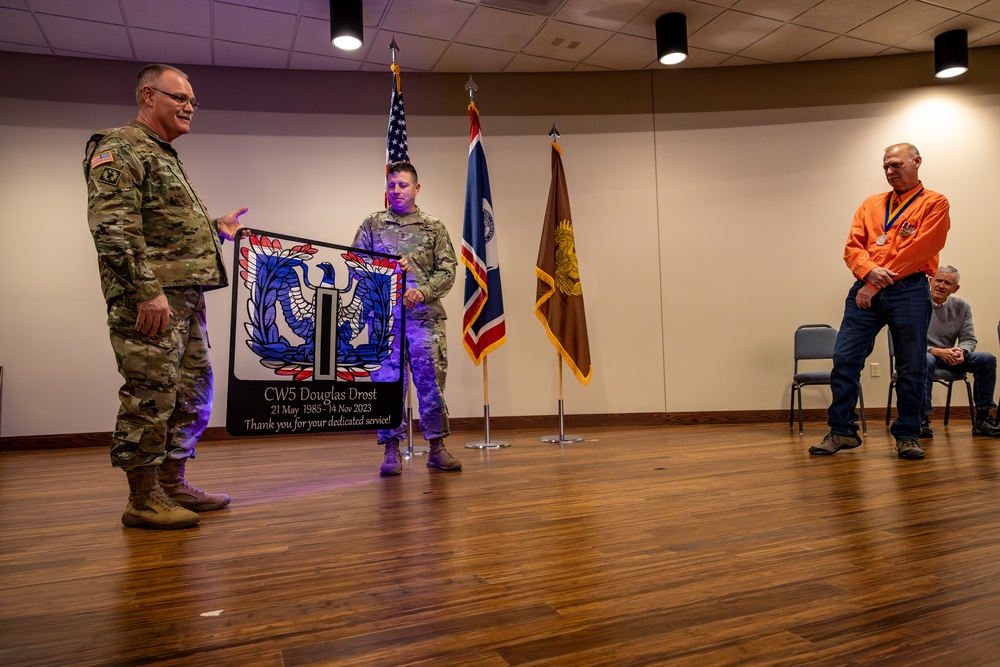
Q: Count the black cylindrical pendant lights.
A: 3